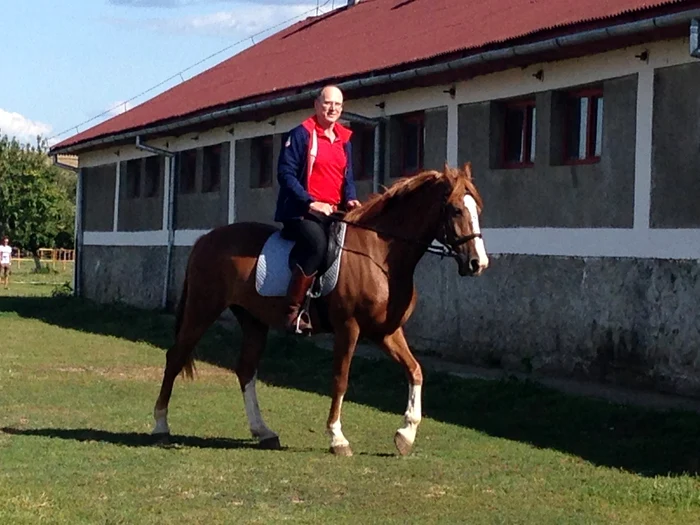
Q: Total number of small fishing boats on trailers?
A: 0